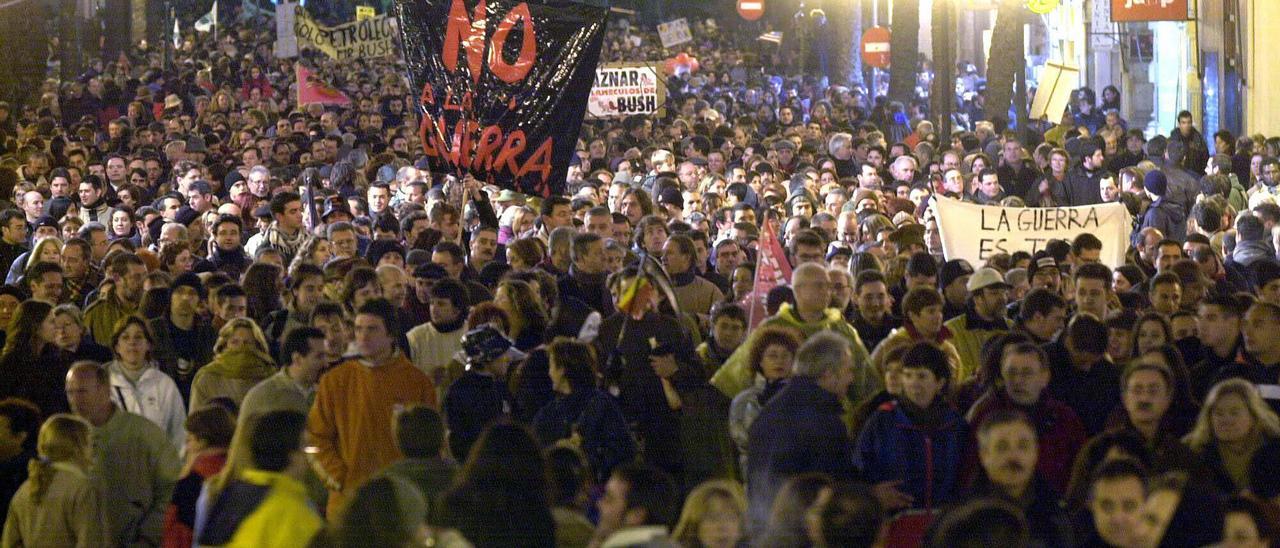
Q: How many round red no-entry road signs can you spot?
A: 2